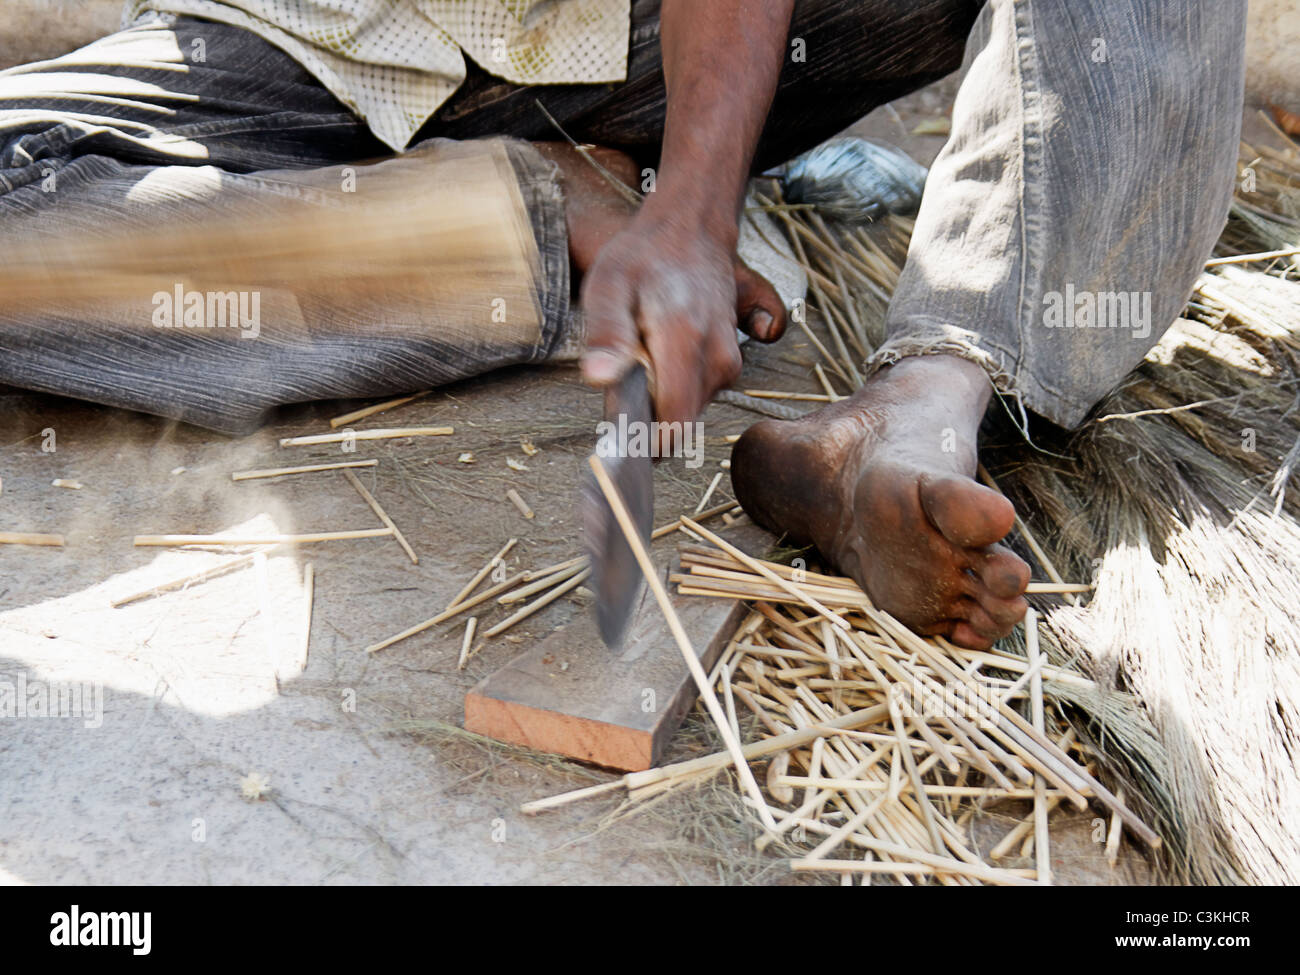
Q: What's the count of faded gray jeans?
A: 1